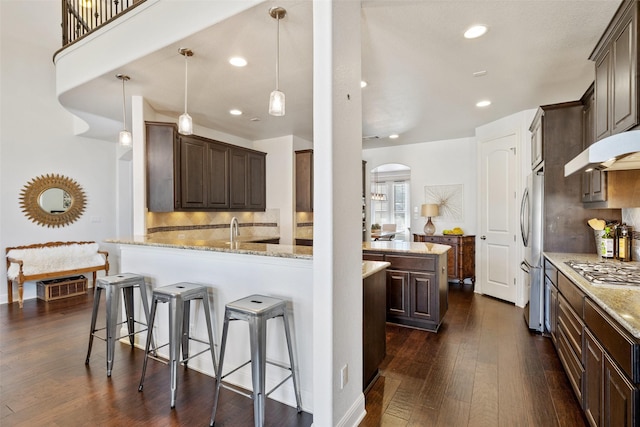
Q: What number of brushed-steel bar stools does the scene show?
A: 3